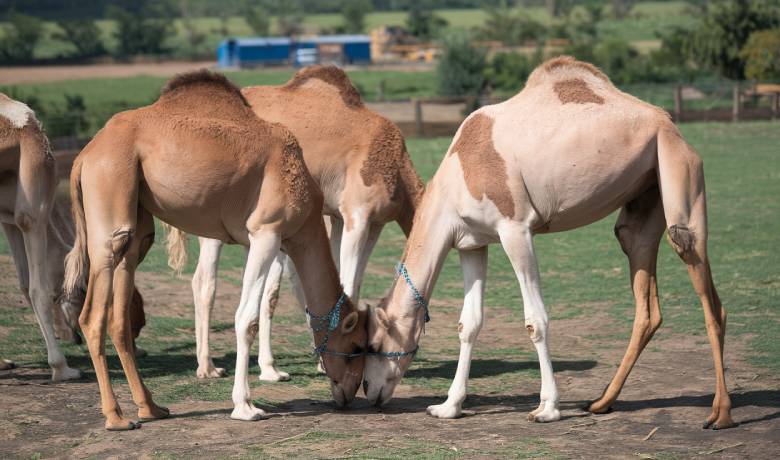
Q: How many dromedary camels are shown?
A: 4